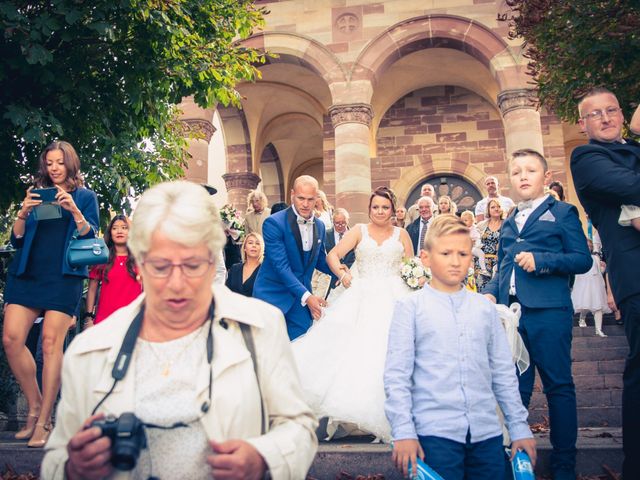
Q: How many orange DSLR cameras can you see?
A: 0